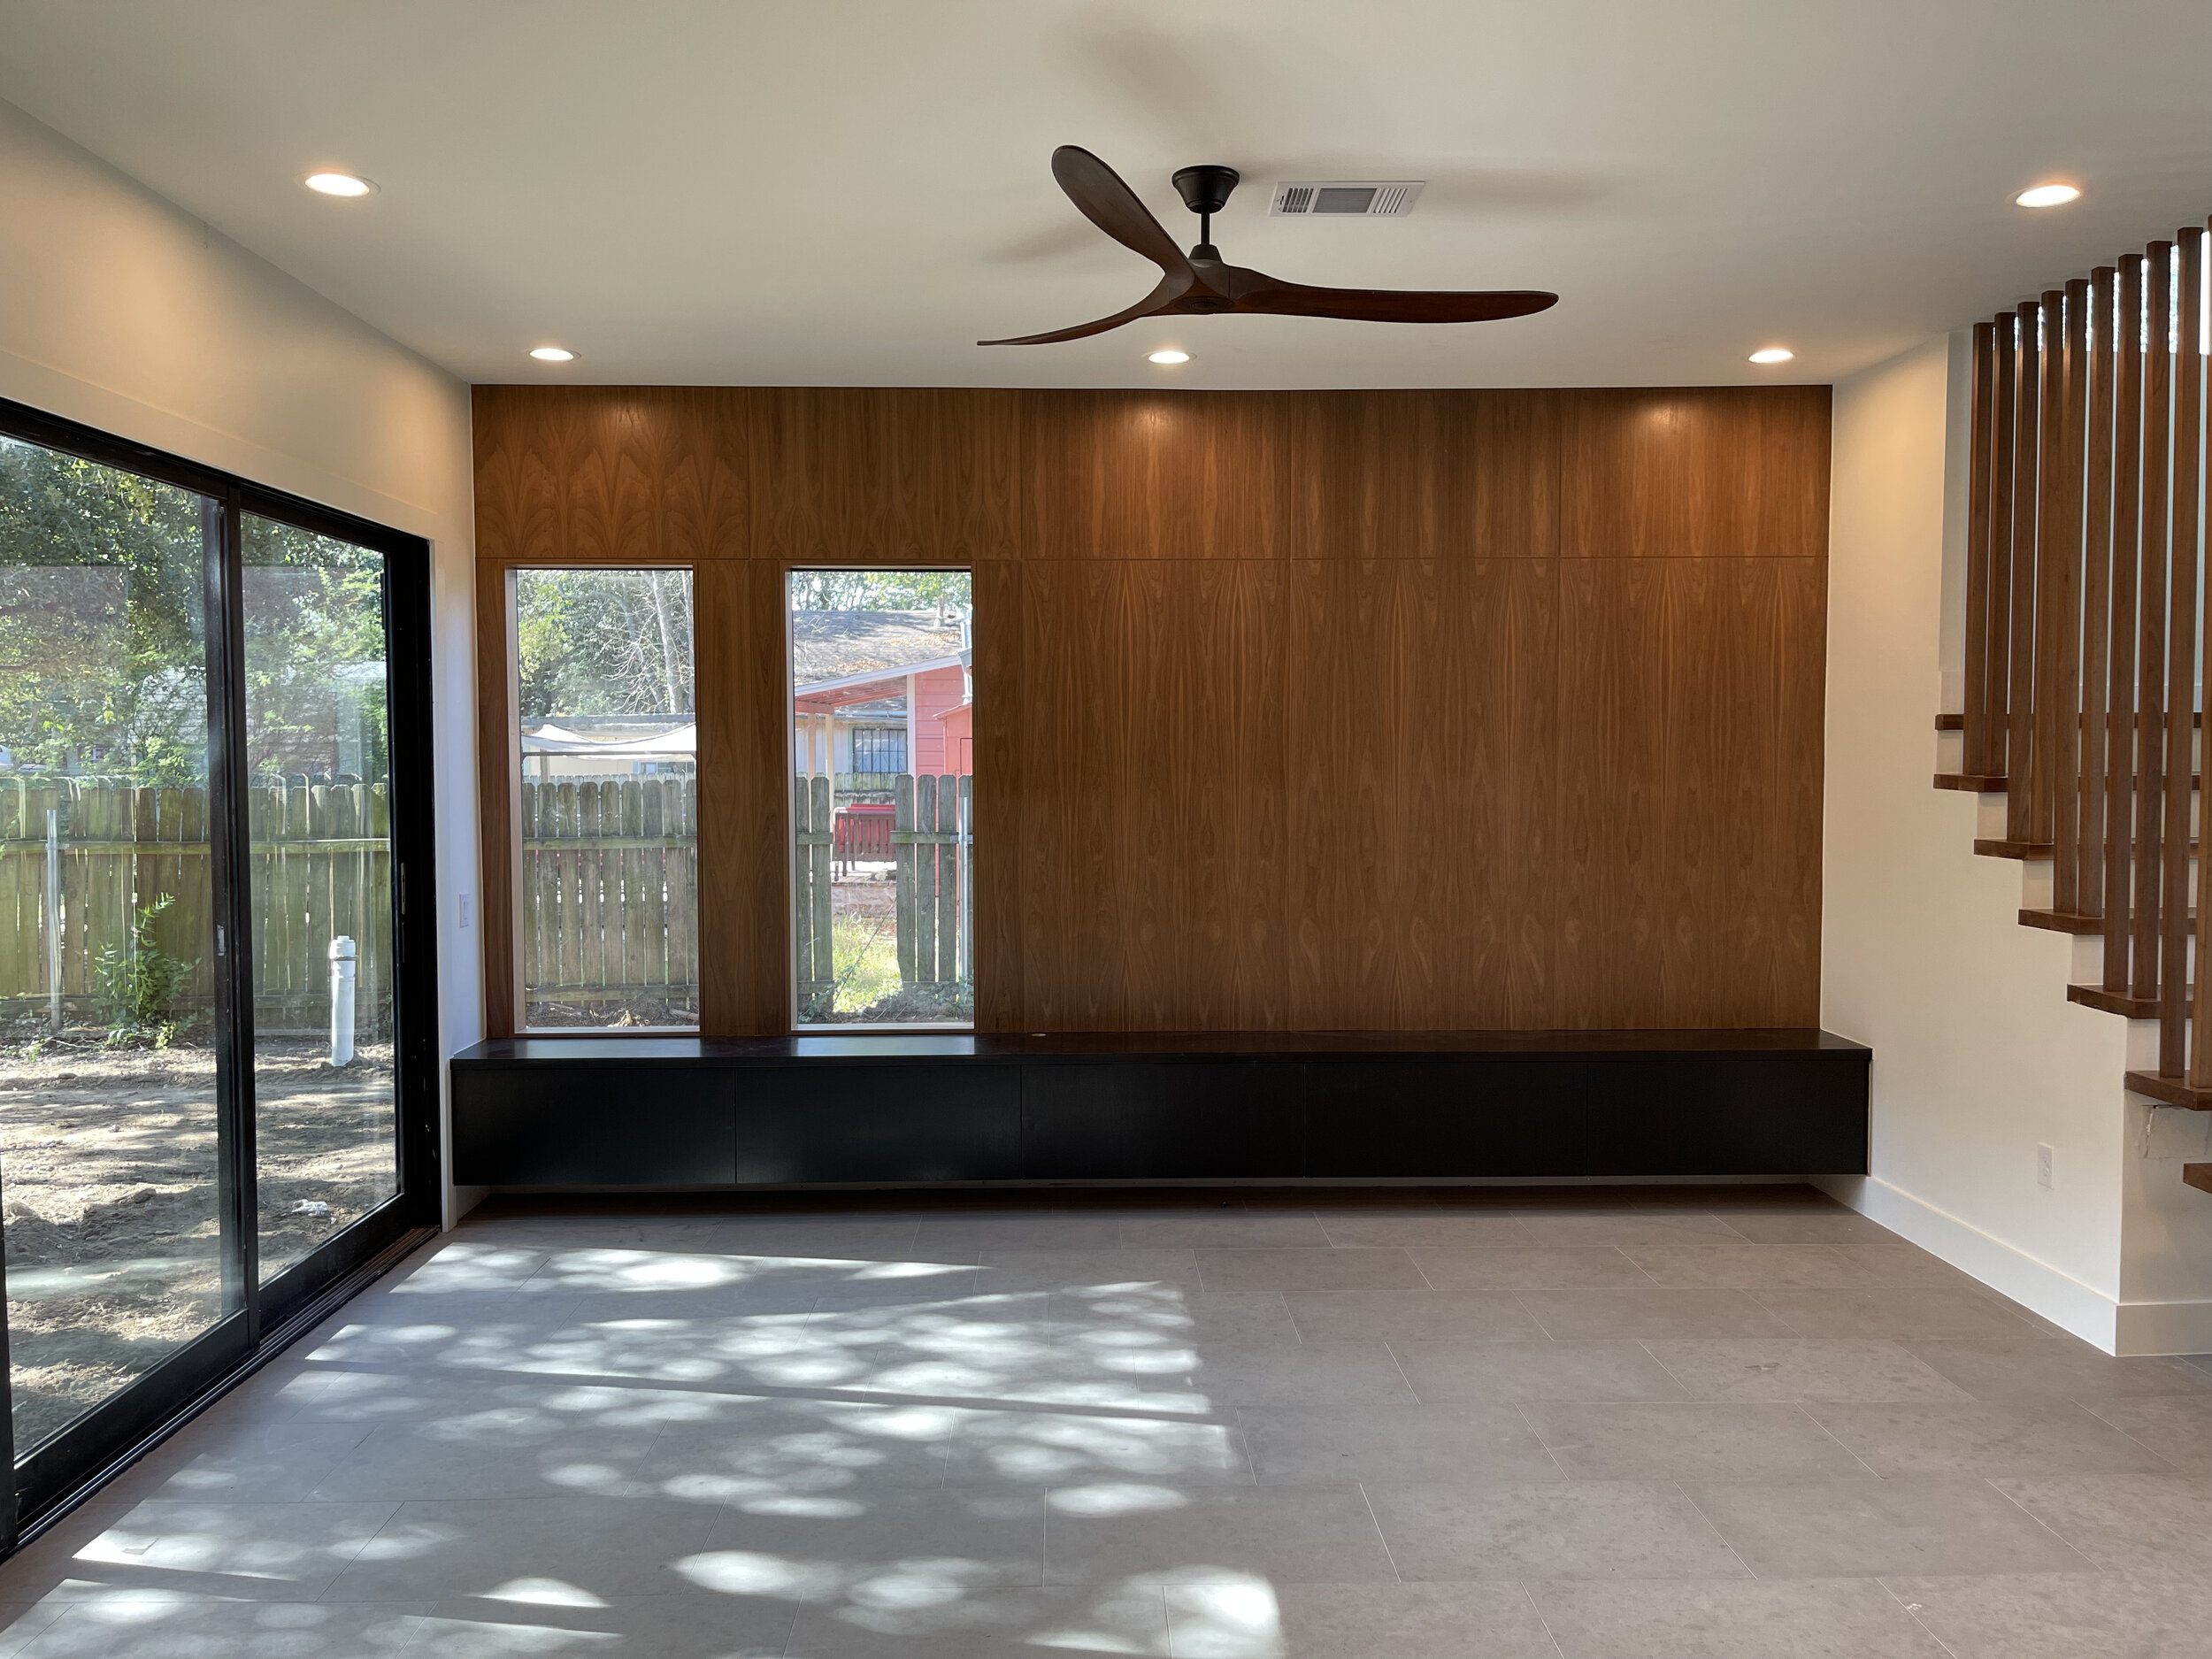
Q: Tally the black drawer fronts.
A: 5